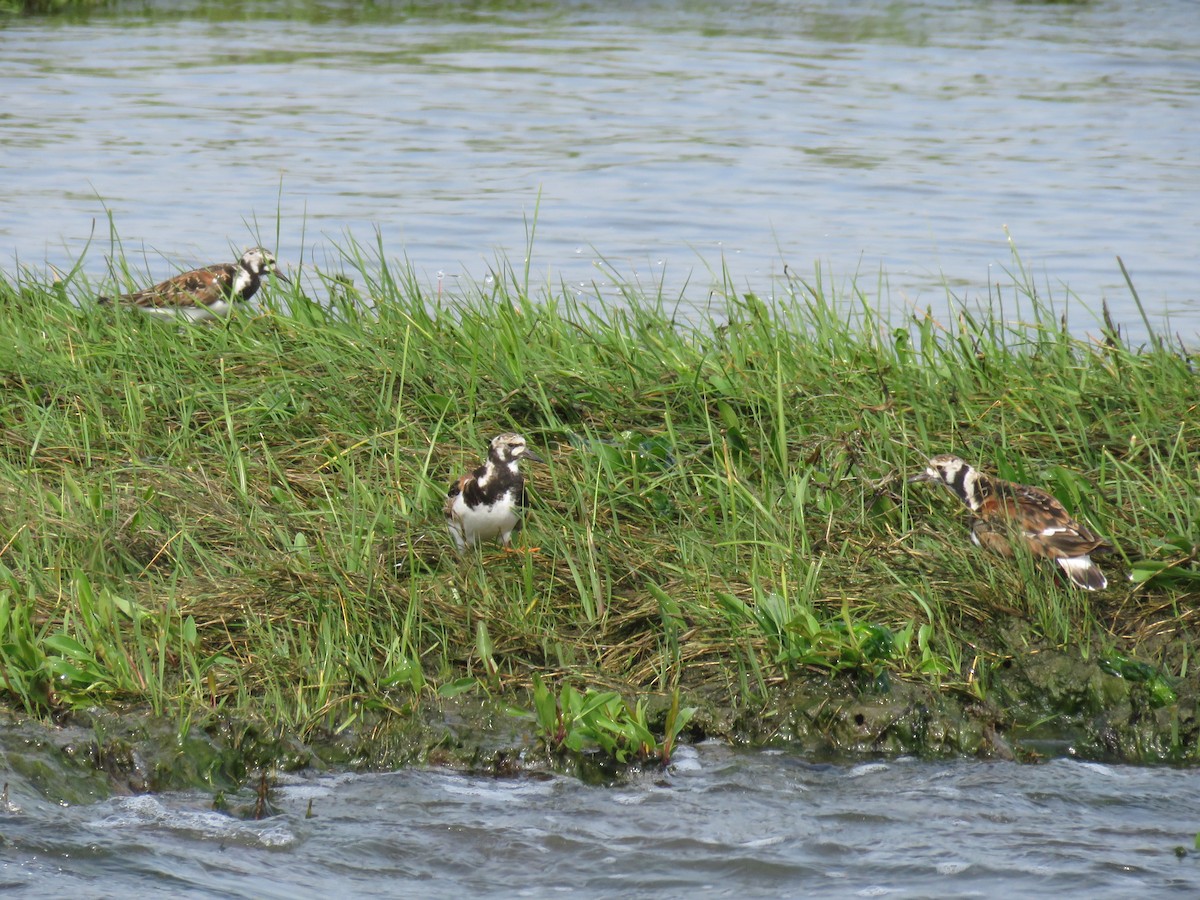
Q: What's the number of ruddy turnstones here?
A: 3